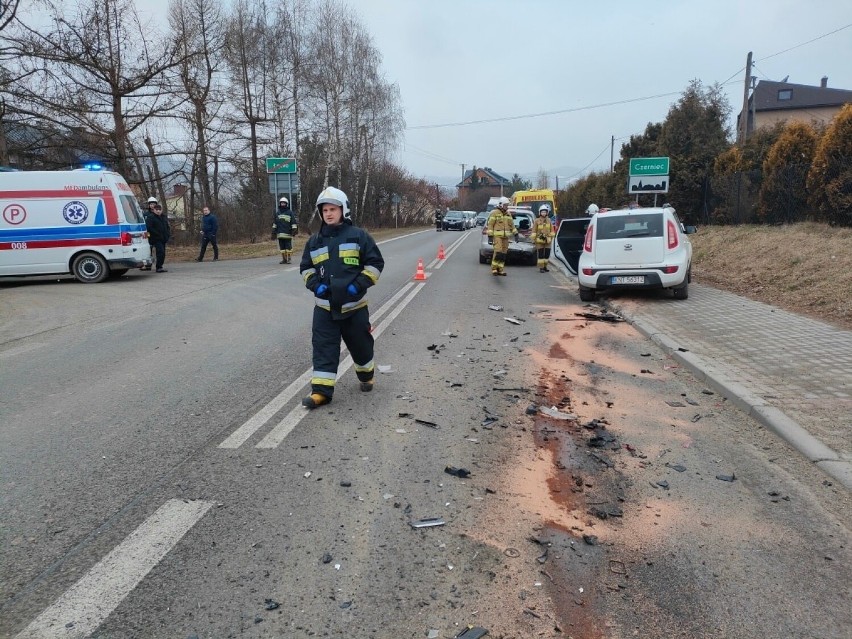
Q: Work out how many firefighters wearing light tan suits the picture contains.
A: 2